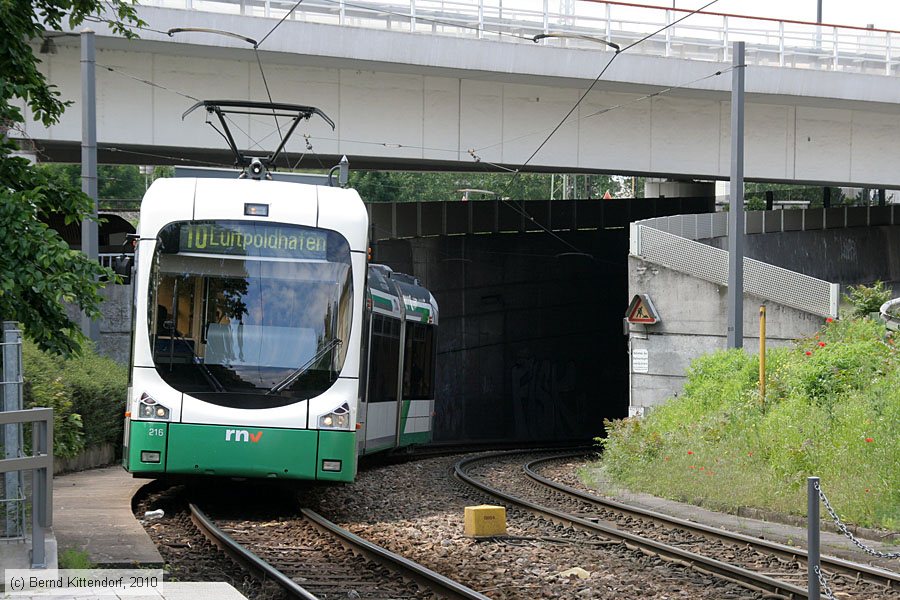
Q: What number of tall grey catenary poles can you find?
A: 2